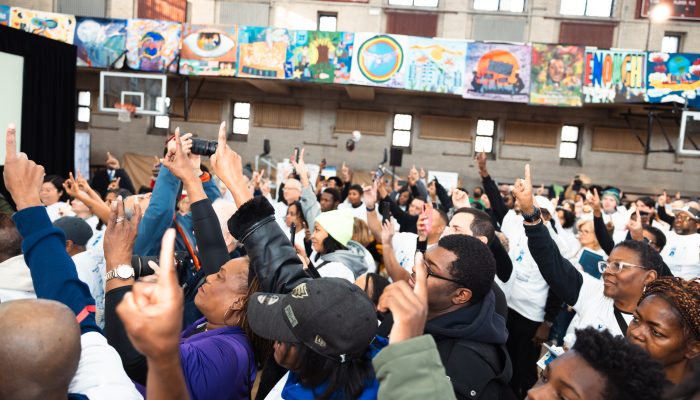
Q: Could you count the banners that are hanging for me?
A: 13